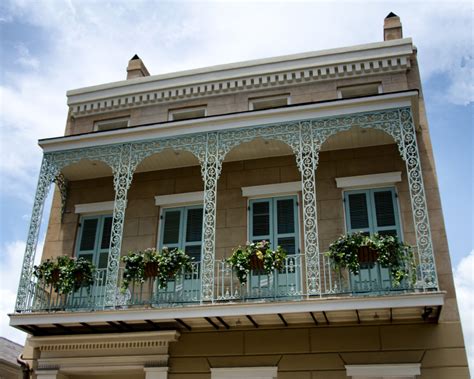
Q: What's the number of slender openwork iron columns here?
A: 5